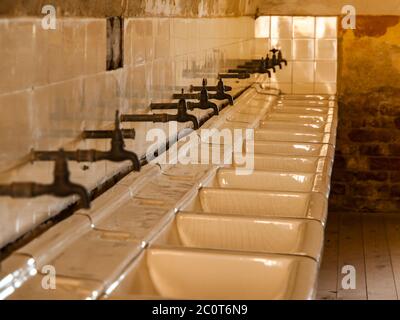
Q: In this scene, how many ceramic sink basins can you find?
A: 12